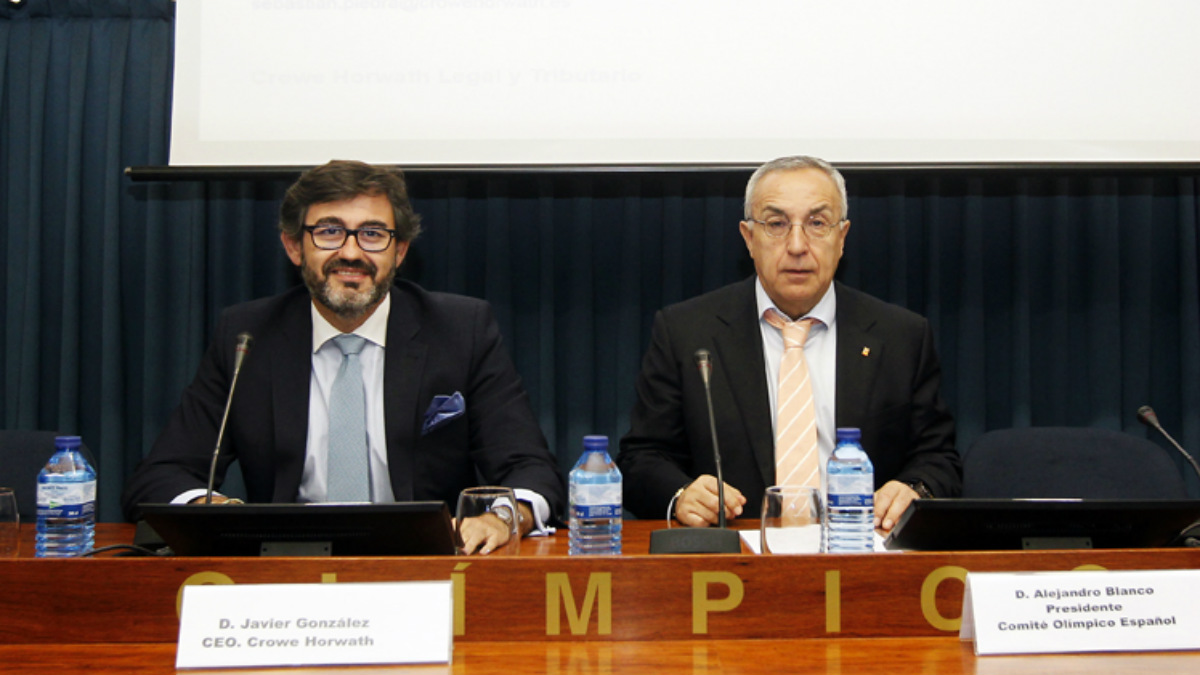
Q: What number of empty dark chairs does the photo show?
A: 2